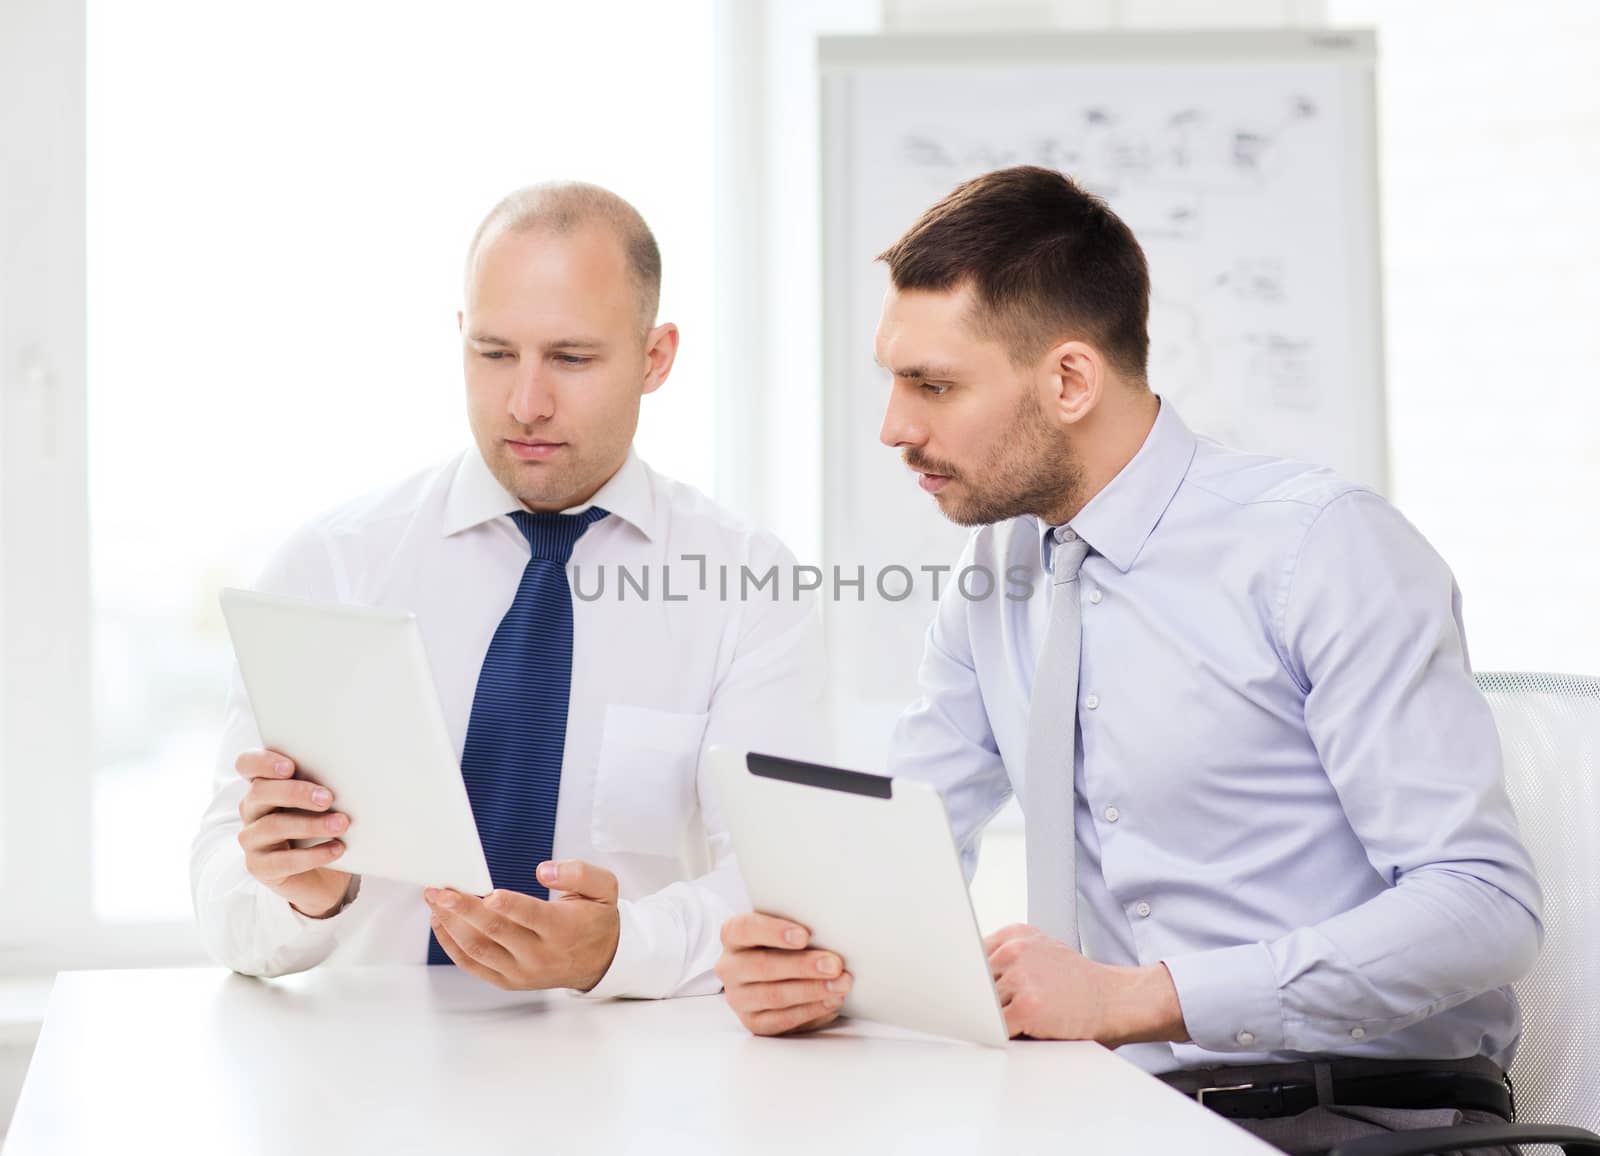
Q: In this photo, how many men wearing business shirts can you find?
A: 2